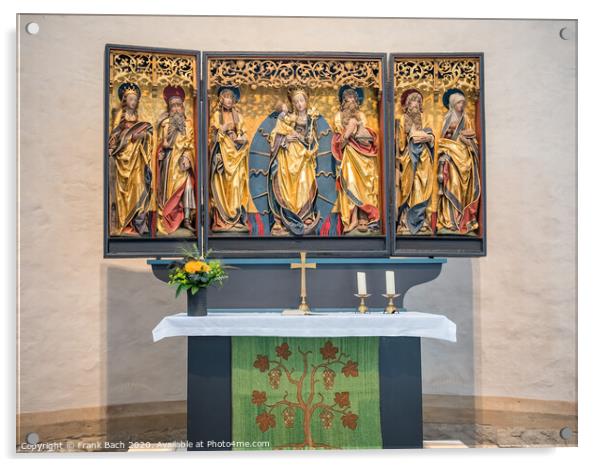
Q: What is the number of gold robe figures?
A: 7